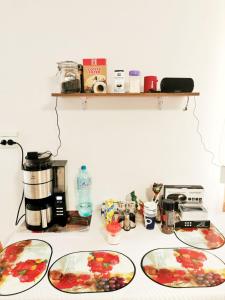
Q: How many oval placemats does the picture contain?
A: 4